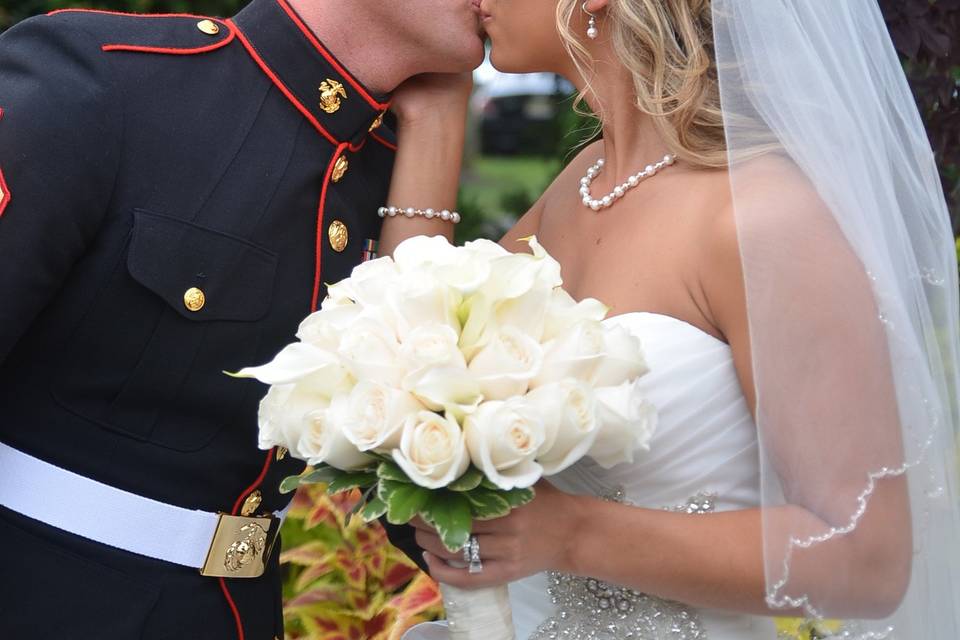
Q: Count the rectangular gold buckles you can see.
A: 1